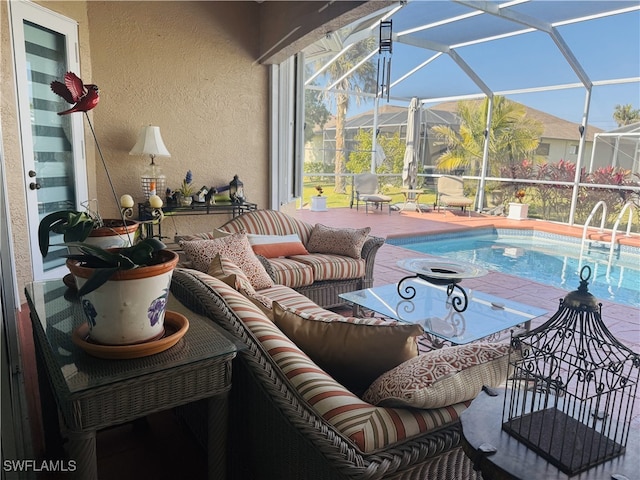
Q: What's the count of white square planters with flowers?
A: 2